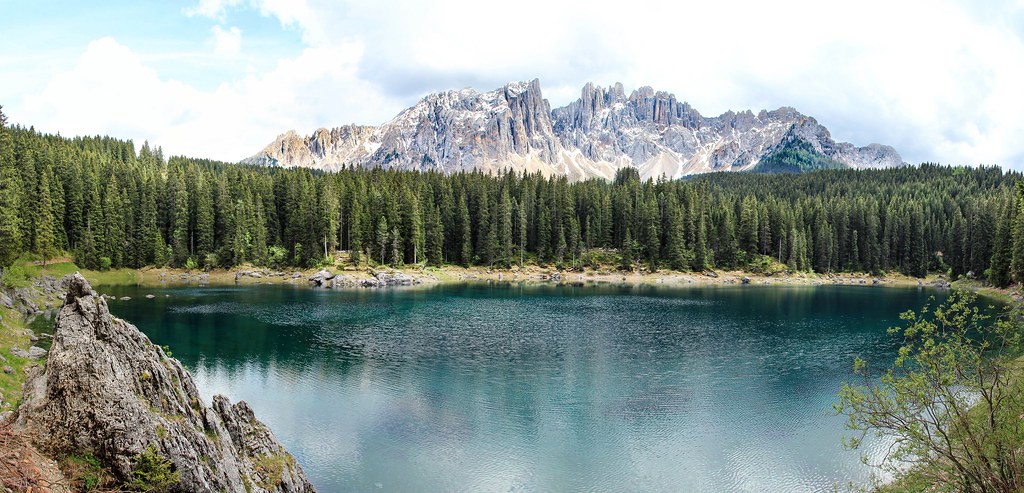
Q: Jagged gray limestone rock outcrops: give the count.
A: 1